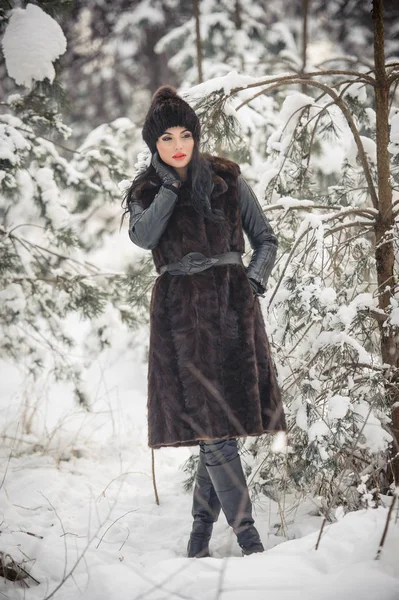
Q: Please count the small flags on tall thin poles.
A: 0